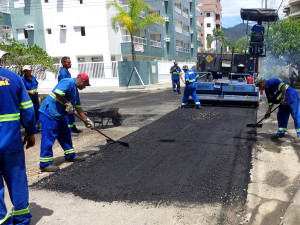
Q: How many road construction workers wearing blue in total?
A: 8